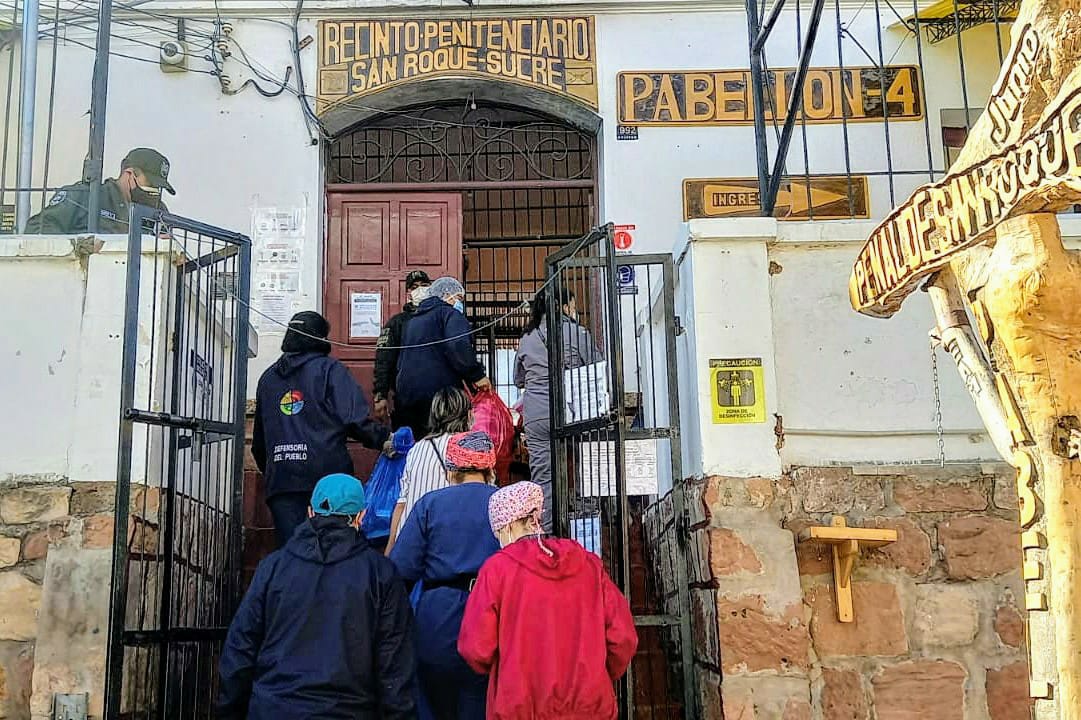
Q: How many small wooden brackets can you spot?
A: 1